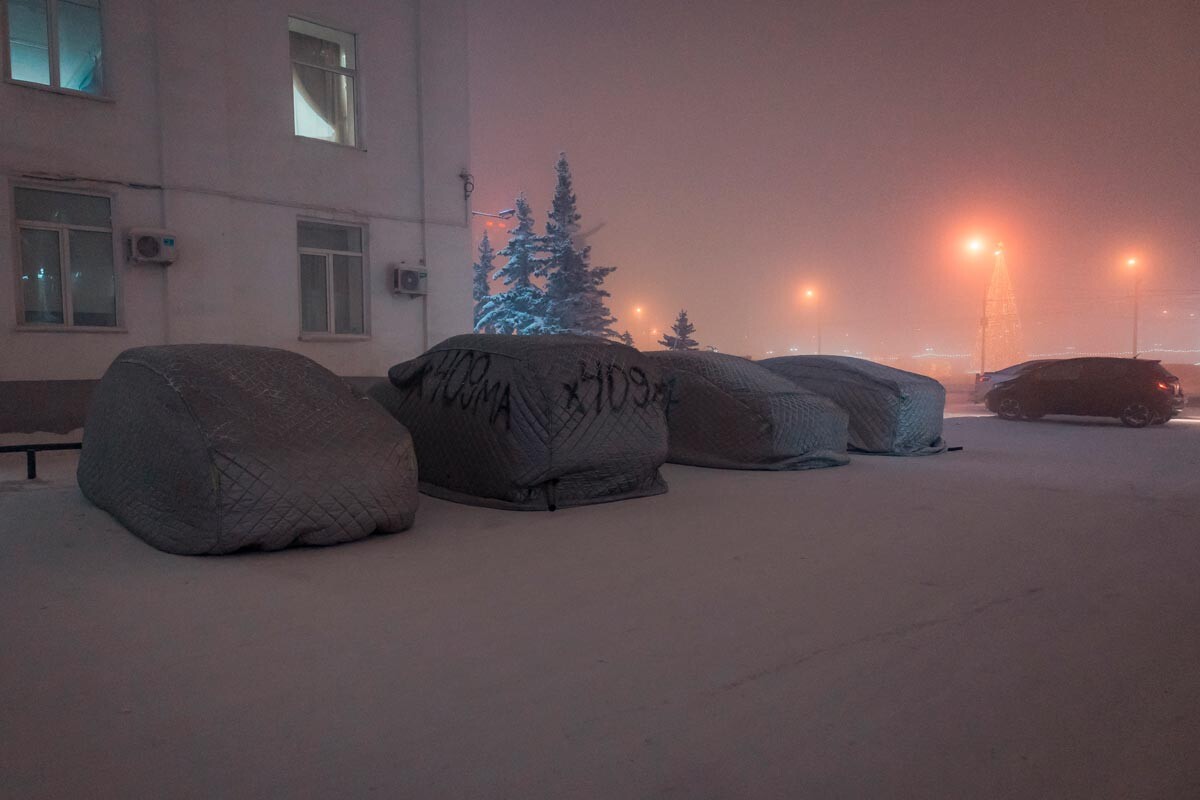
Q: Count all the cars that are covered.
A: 4